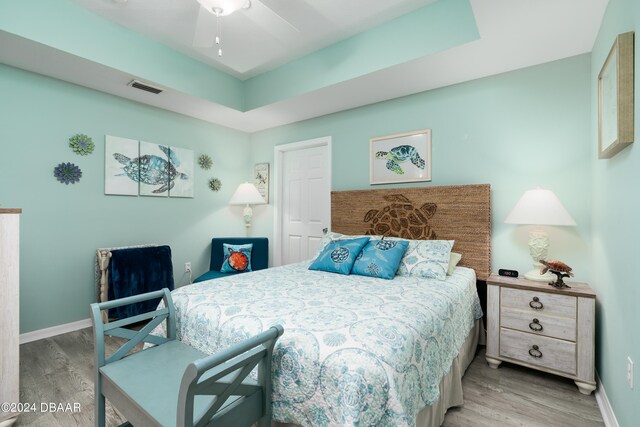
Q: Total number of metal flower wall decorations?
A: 4